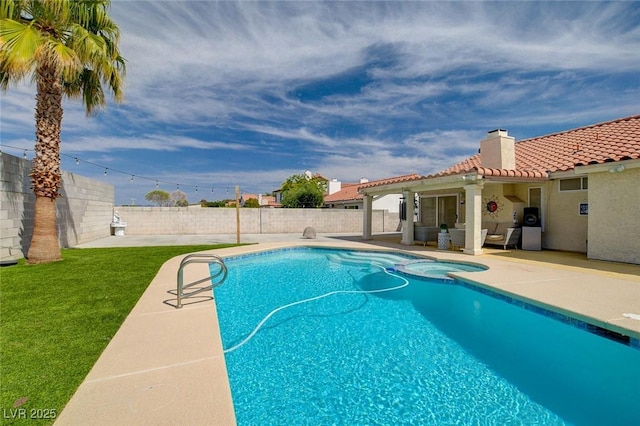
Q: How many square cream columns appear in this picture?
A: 3